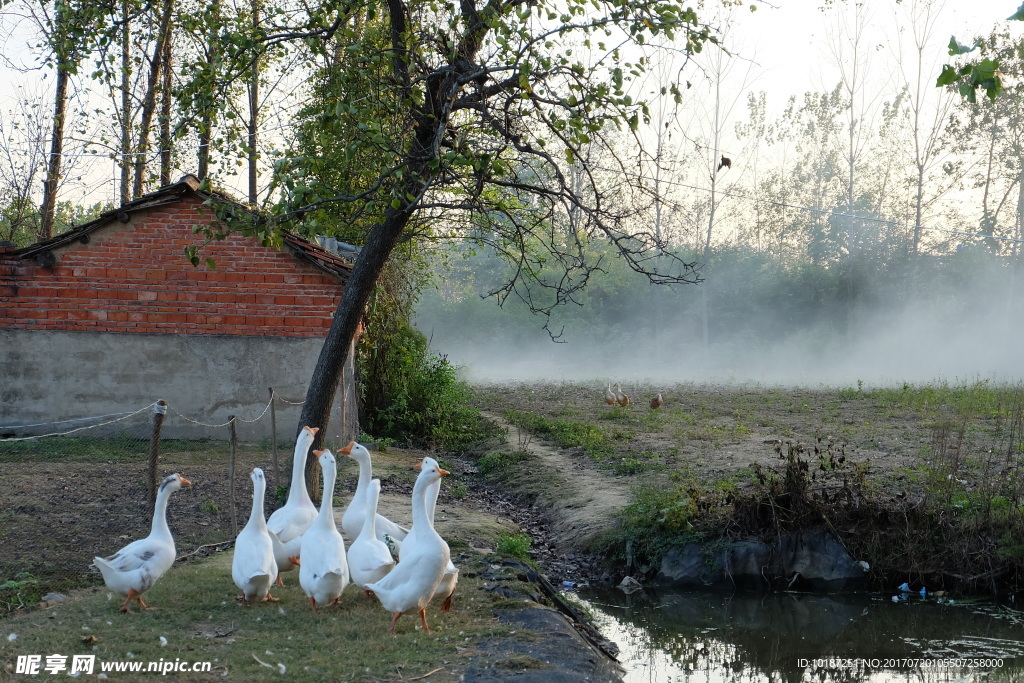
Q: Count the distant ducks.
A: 3